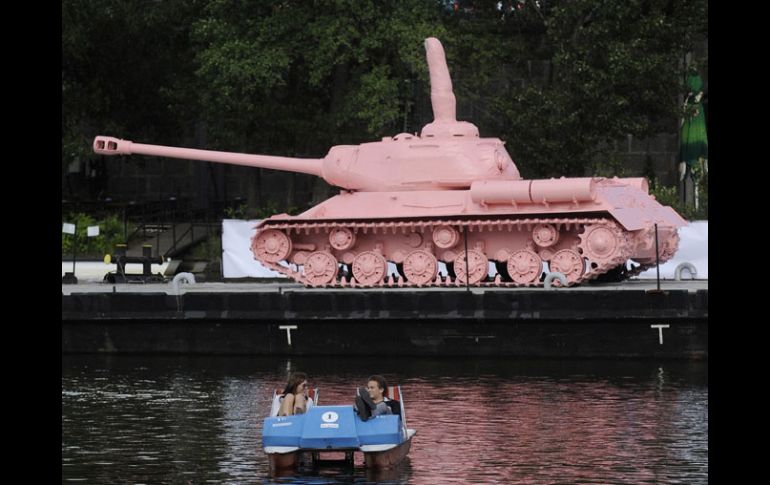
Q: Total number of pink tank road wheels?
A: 6